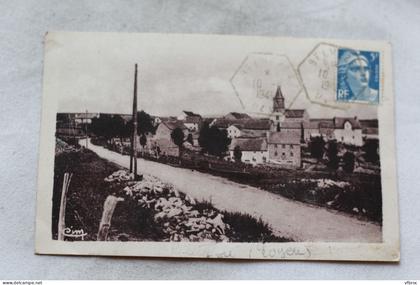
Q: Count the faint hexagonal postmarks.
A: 2